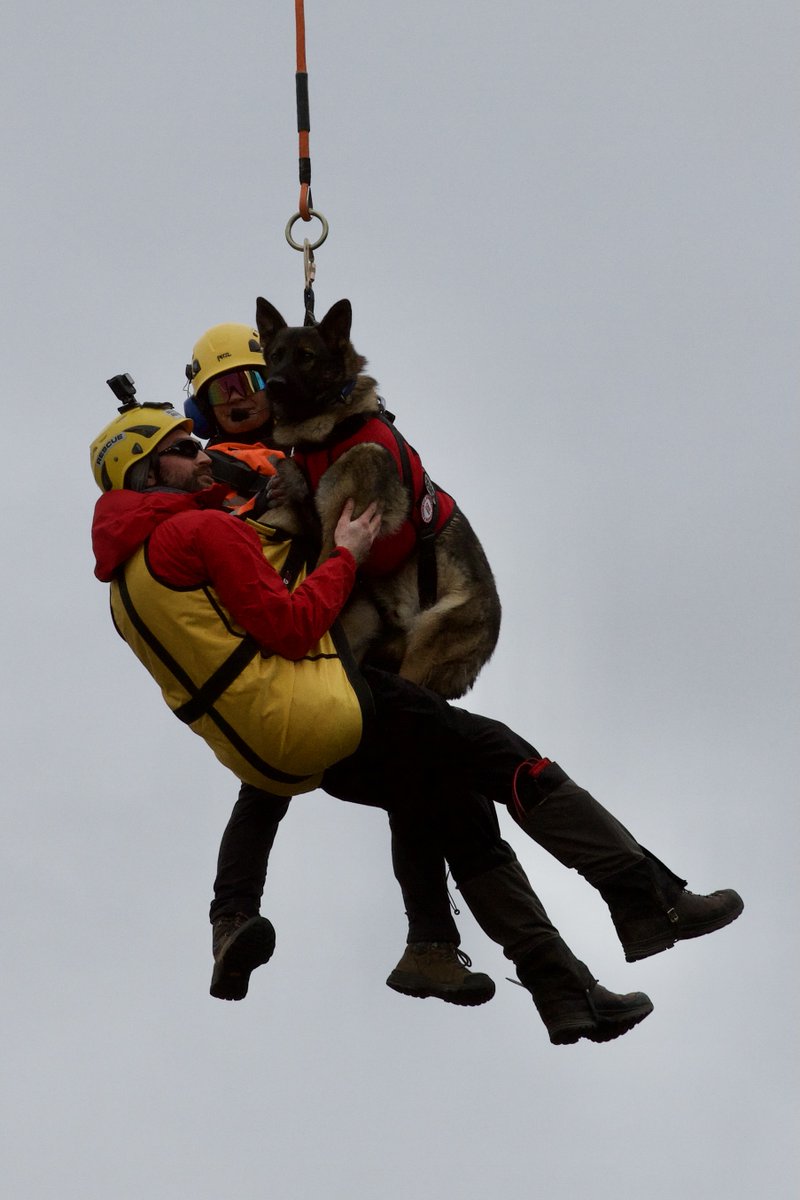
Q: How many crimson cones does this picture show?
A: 0